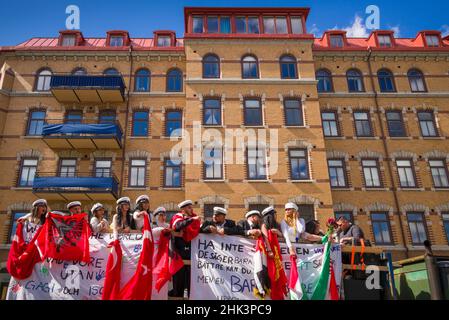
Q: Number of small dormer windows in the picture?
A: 6